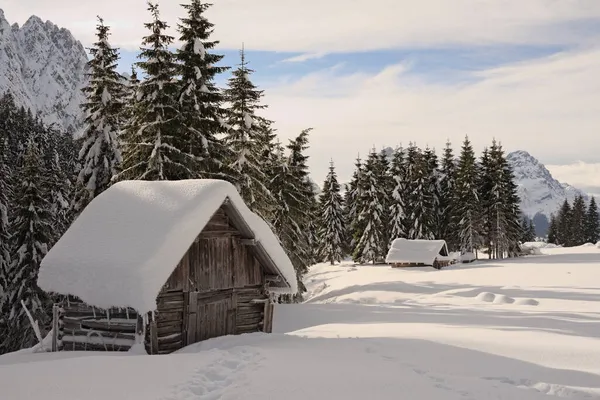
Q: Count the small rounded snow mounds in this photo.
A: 3